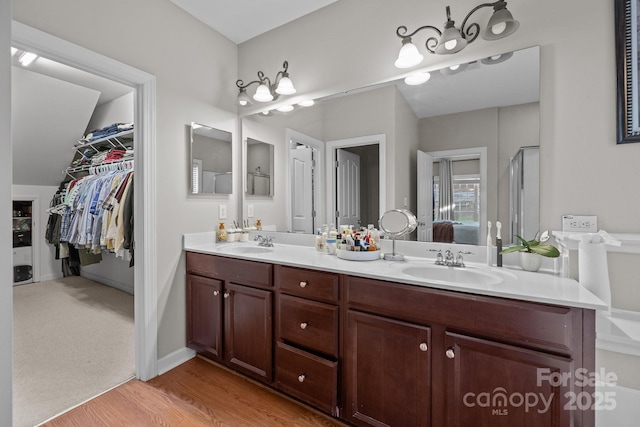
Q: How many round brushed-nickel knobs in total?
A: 7